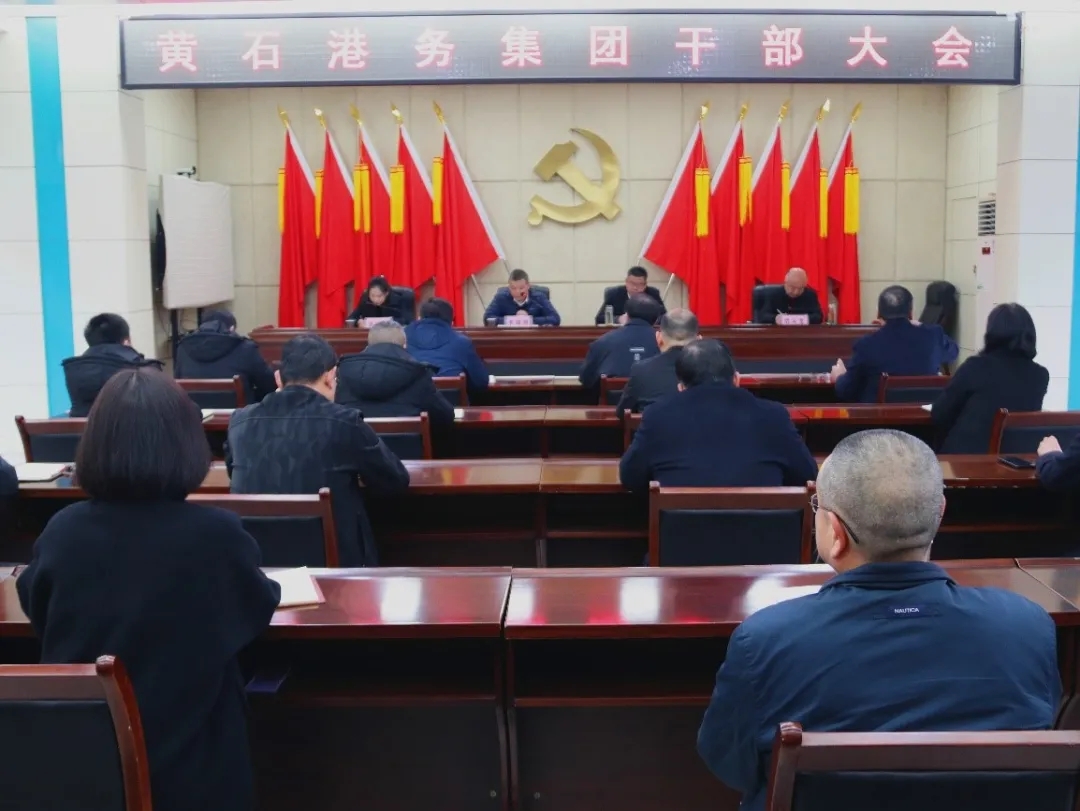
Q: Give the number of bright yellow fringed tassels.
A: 10